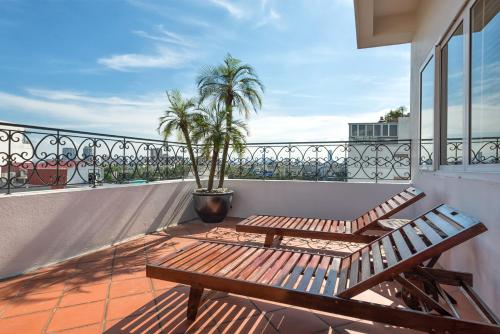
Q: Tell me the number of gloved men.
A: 0